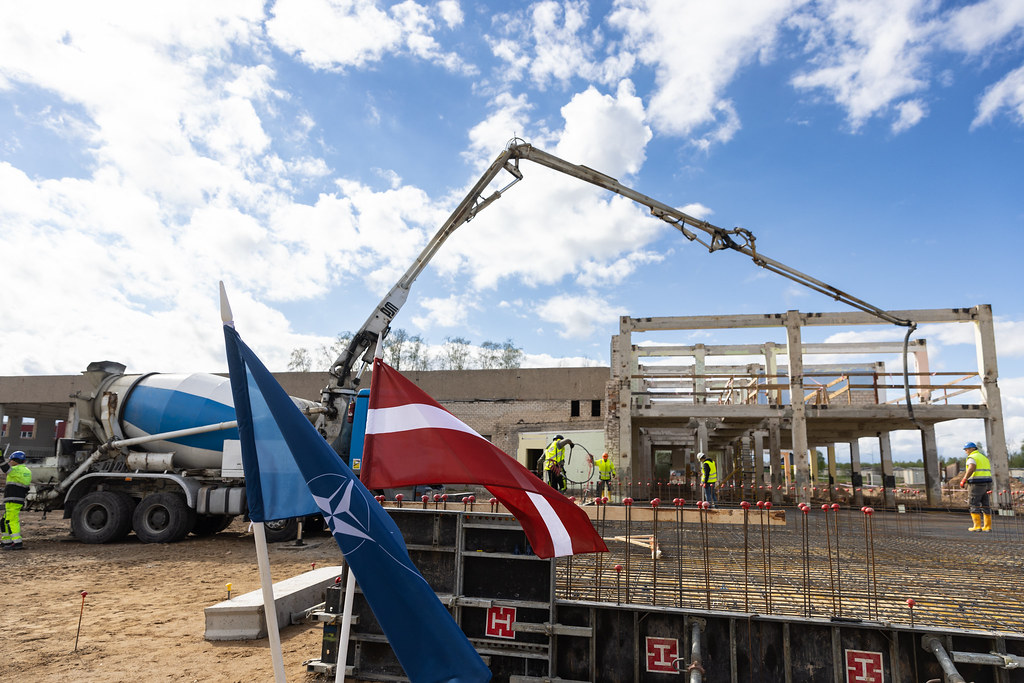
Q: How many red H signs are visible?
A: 3